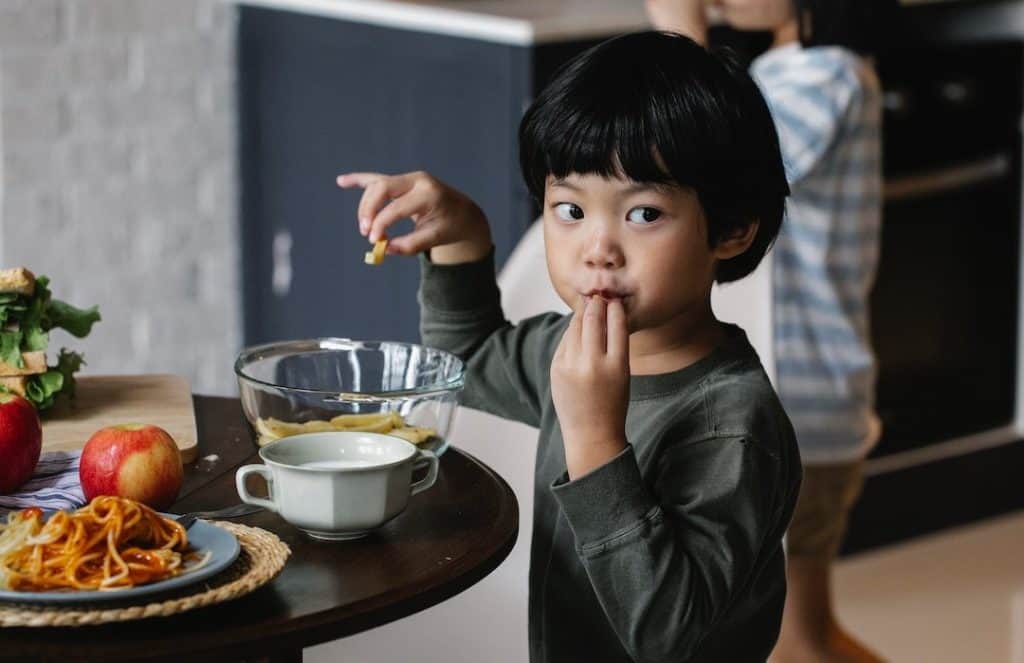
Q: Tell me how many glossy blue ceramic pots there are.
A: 0